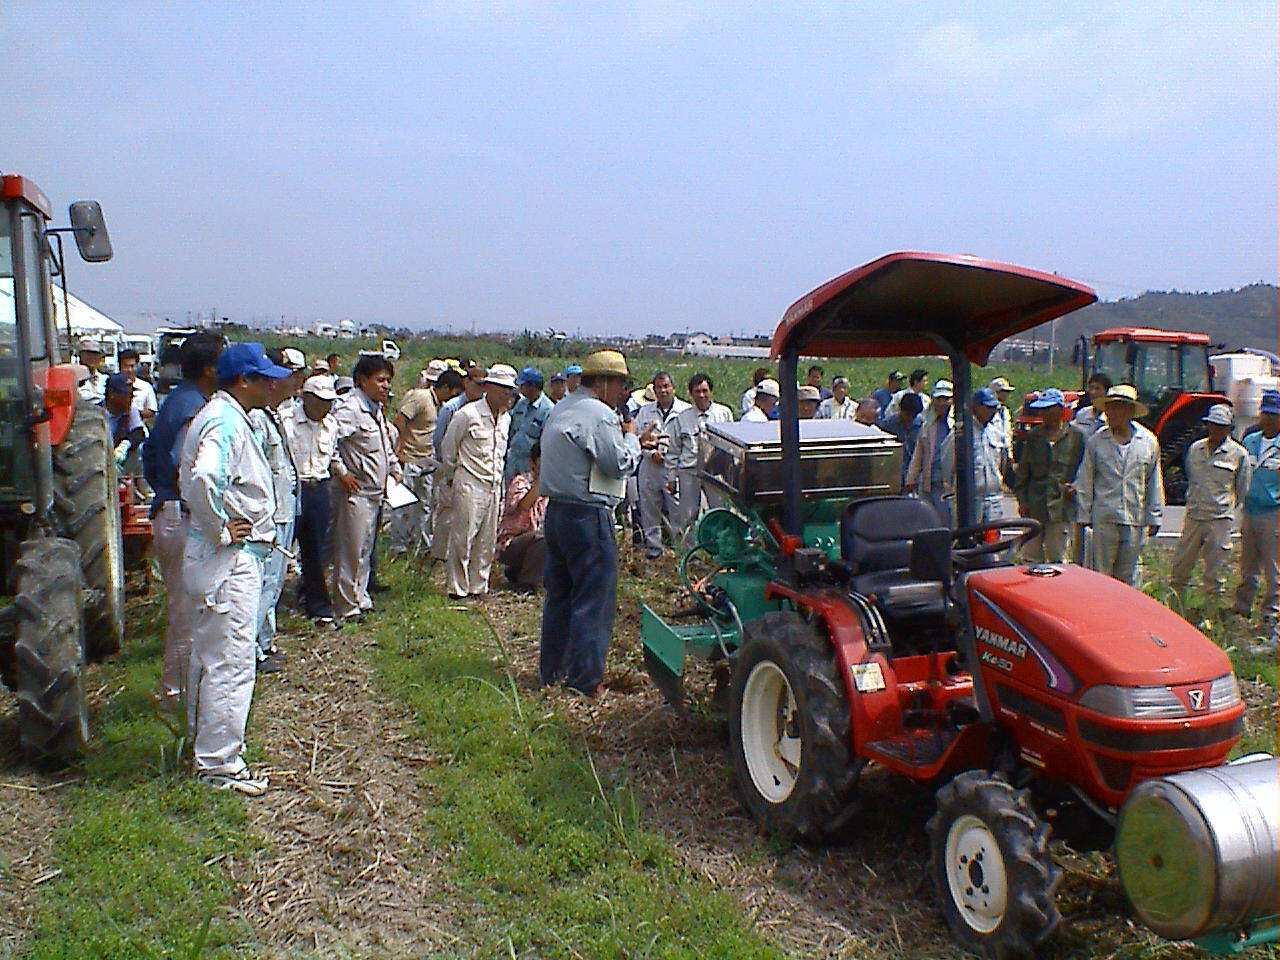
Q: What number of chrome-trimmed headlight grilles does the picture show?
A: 2